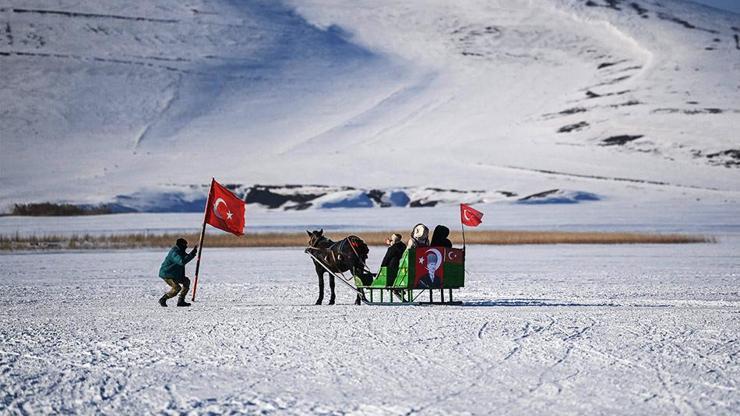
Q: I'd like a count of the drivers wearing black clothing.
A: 1